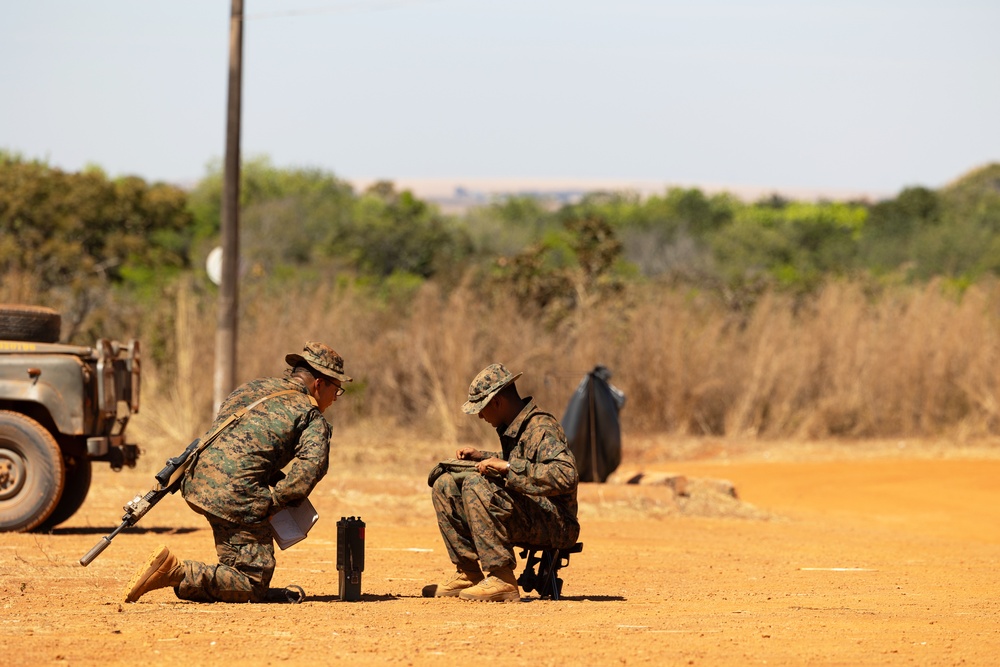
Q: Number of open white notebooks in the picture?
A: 1